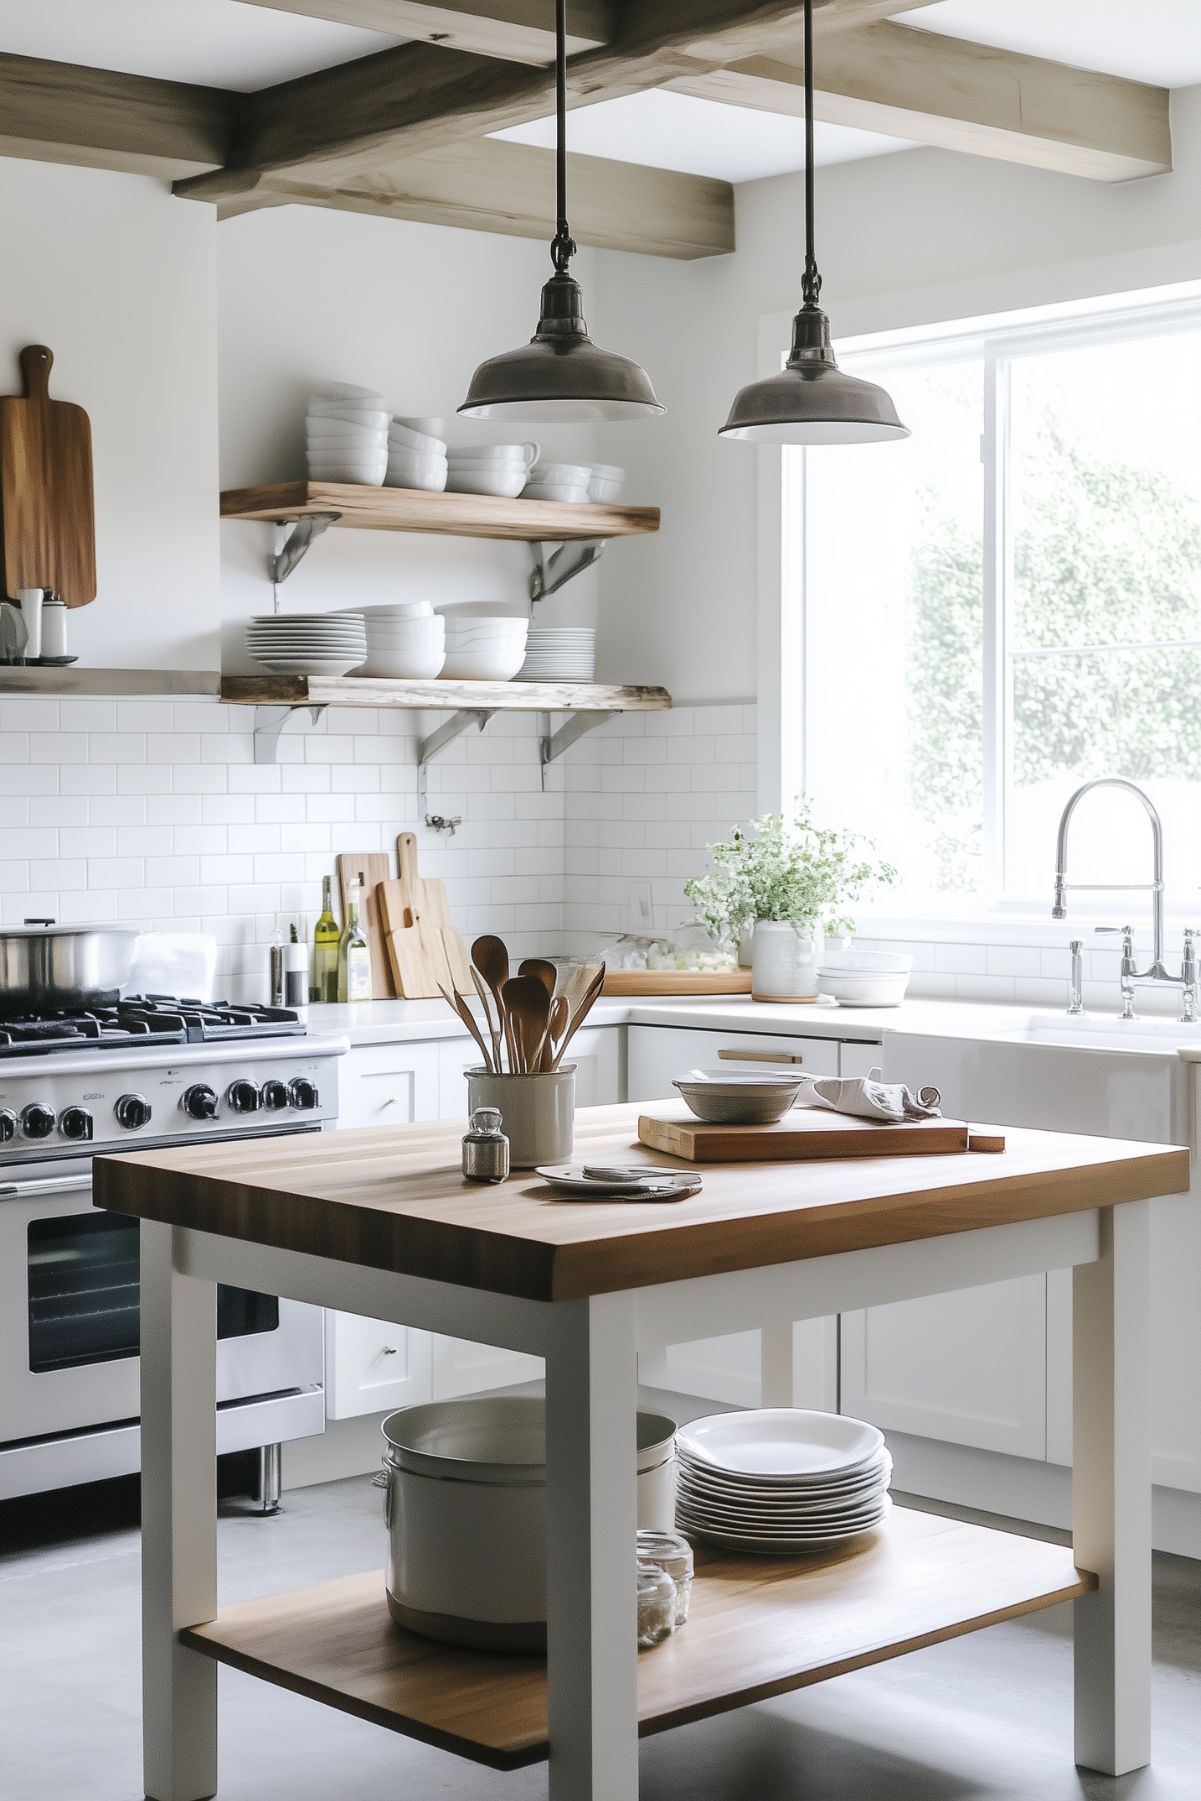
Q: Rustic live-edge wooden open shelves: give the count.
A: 2